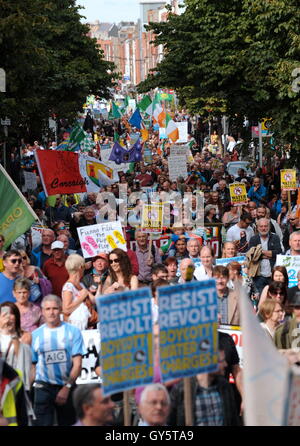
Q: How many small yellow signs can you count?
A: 3